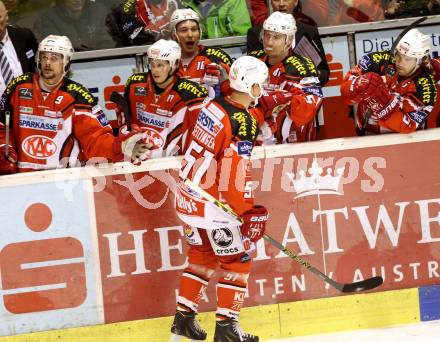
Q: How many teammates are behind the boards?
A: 5